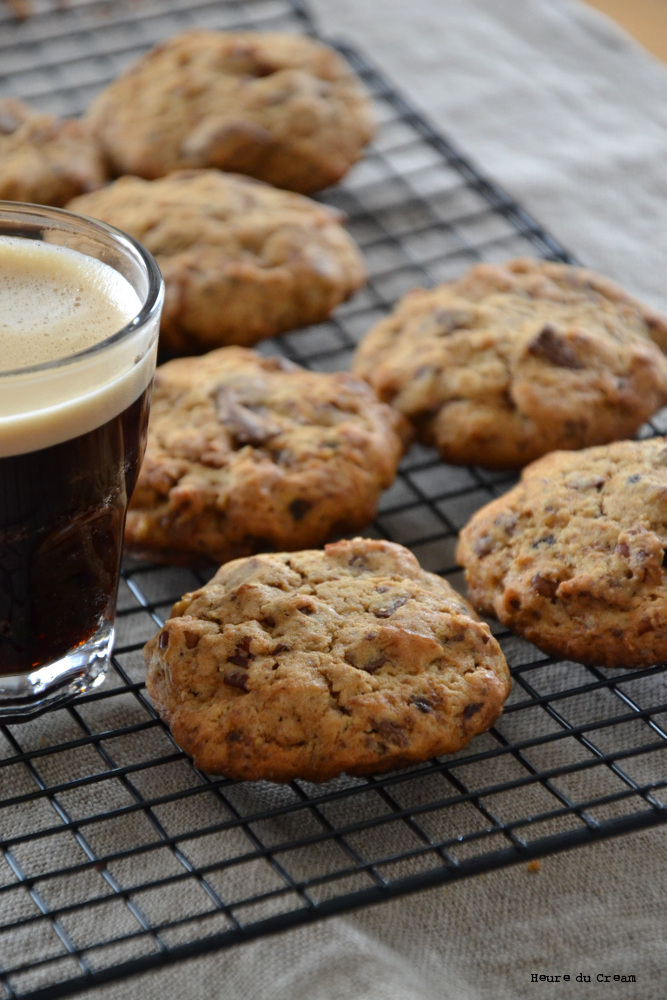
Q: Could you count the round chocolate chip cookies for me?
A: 7